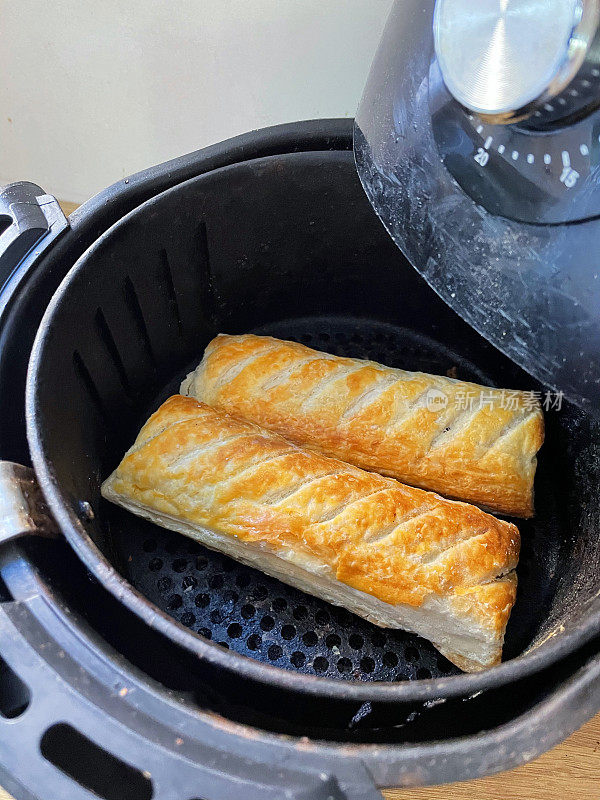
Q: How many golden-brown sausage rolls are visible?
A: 2